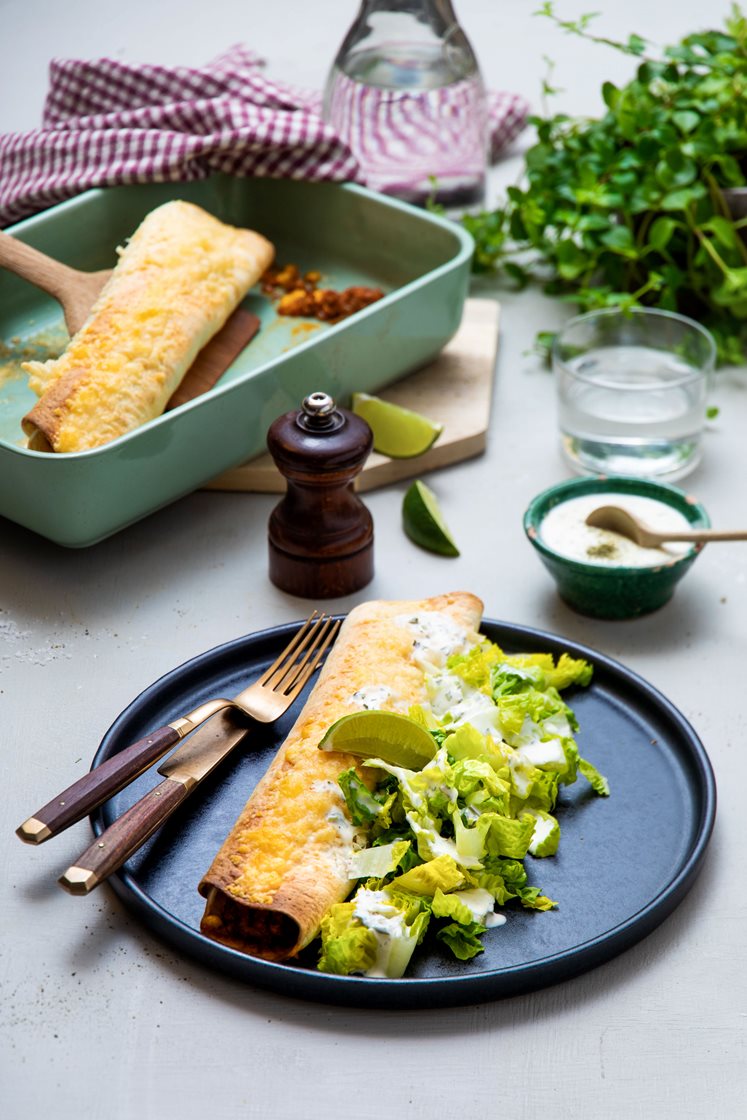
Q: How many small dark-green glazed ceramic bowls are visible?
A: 1